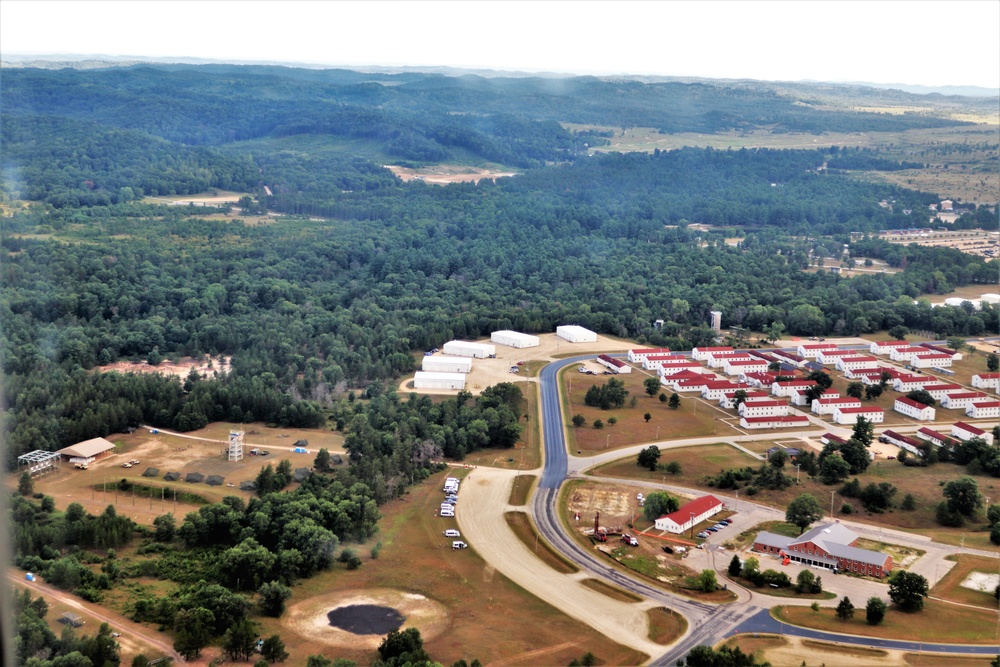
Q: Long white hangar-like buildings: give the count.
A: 5